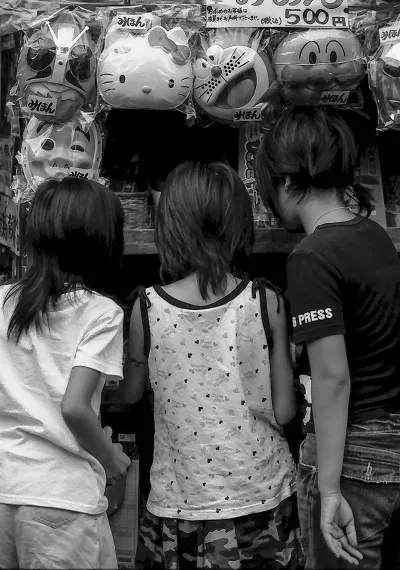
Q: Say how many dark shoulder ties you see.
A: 2